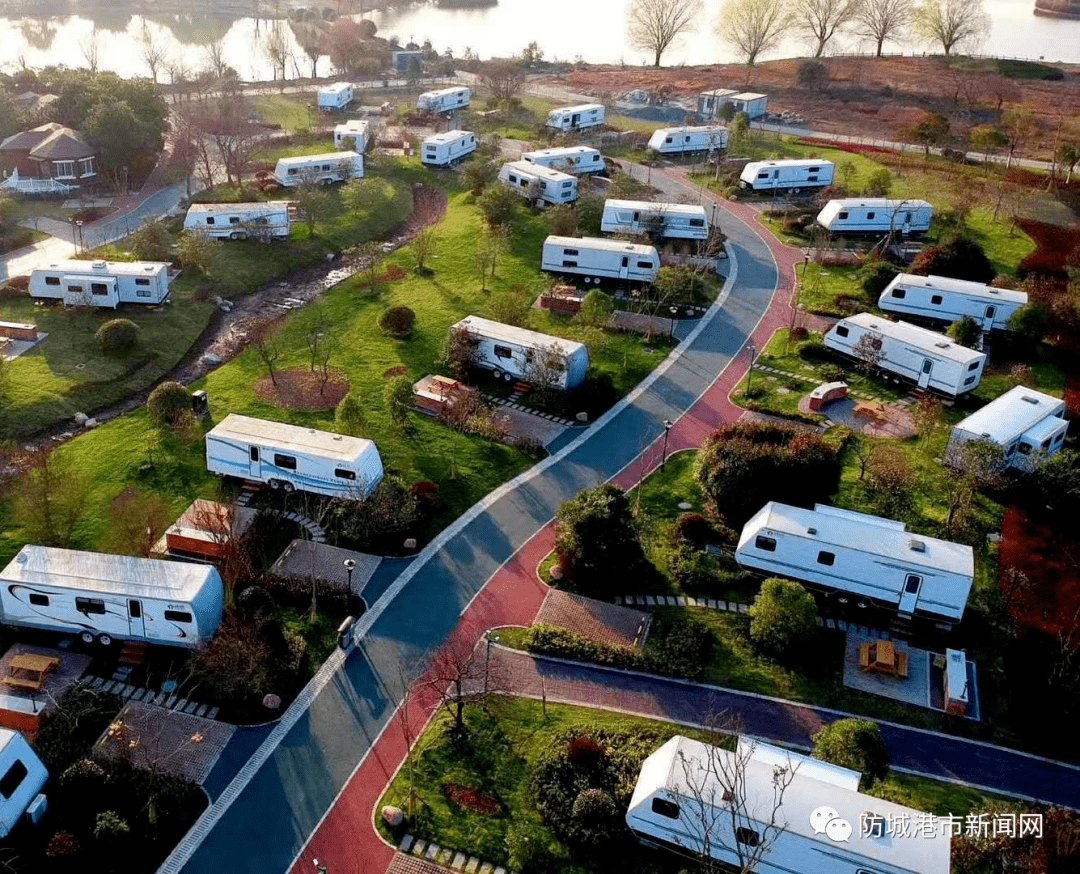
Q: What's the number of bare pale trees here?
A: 5